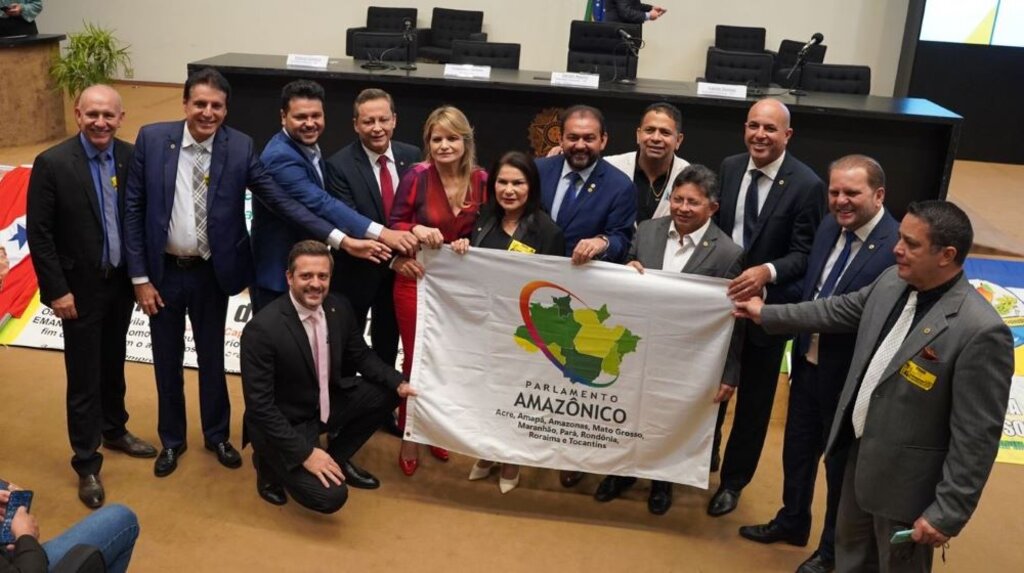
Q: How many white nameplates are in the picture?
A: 4